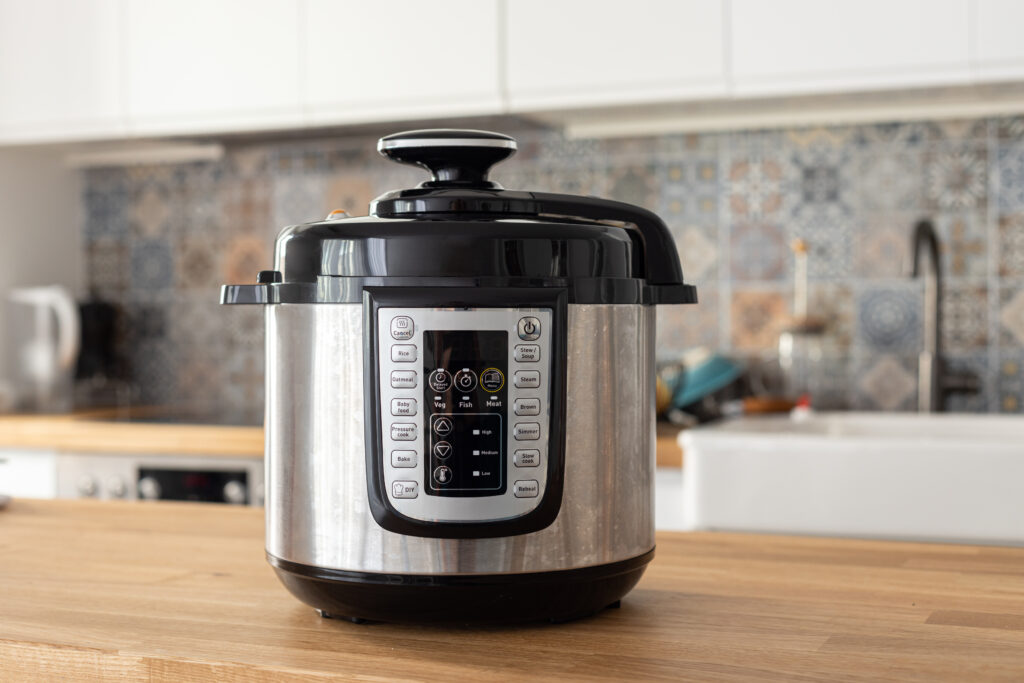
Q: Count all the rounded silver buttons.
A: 14